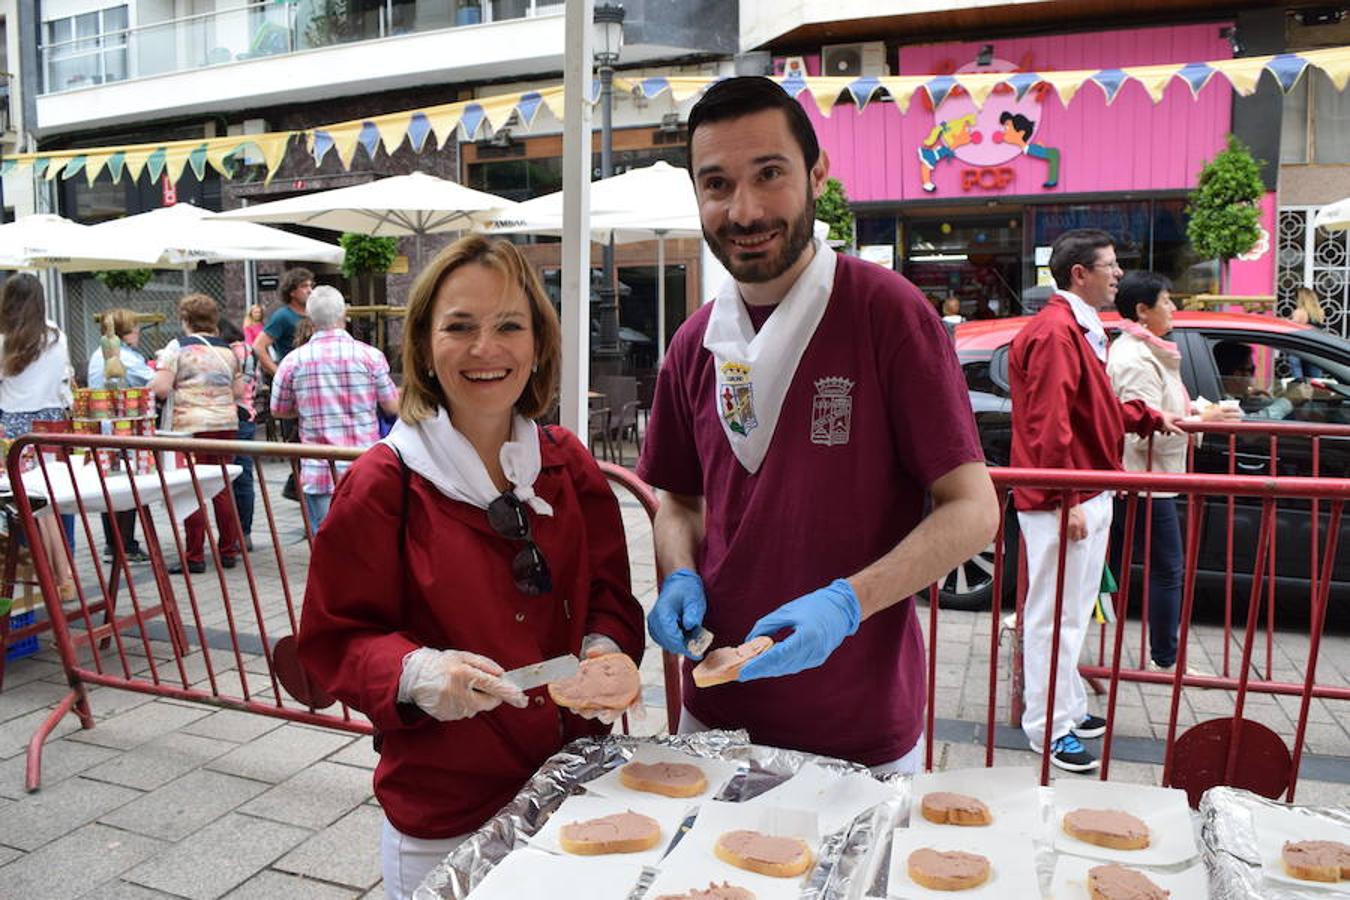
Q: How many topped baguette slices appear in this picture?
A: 11